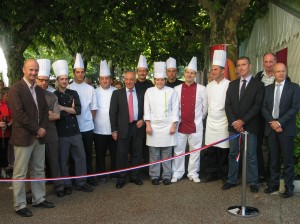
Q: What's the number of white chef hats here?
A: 9